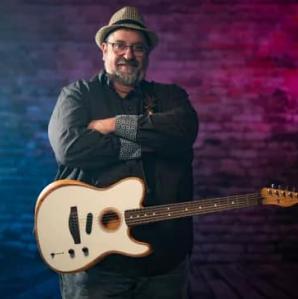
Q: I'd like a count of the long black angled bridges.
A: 1